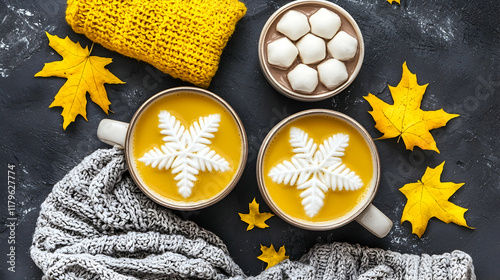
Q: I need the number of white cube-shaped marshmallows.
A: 7